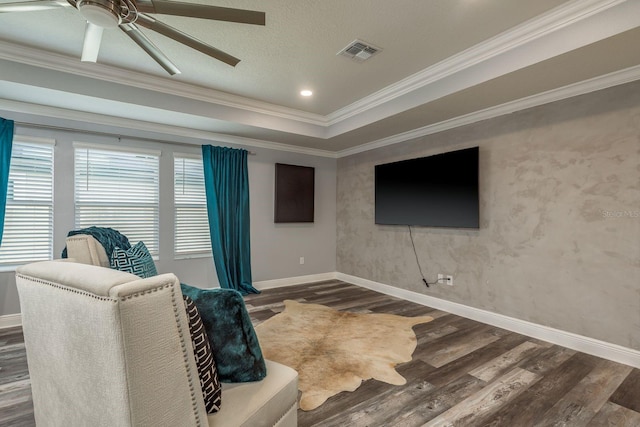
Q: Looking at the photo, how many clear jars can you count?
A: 0